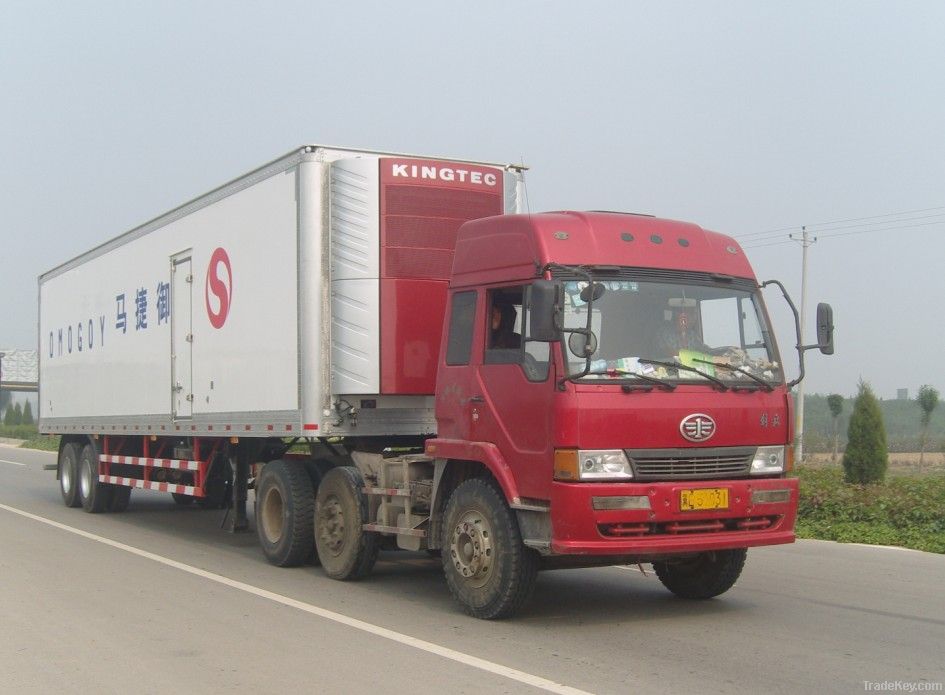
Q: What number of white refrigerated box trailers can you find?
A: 1